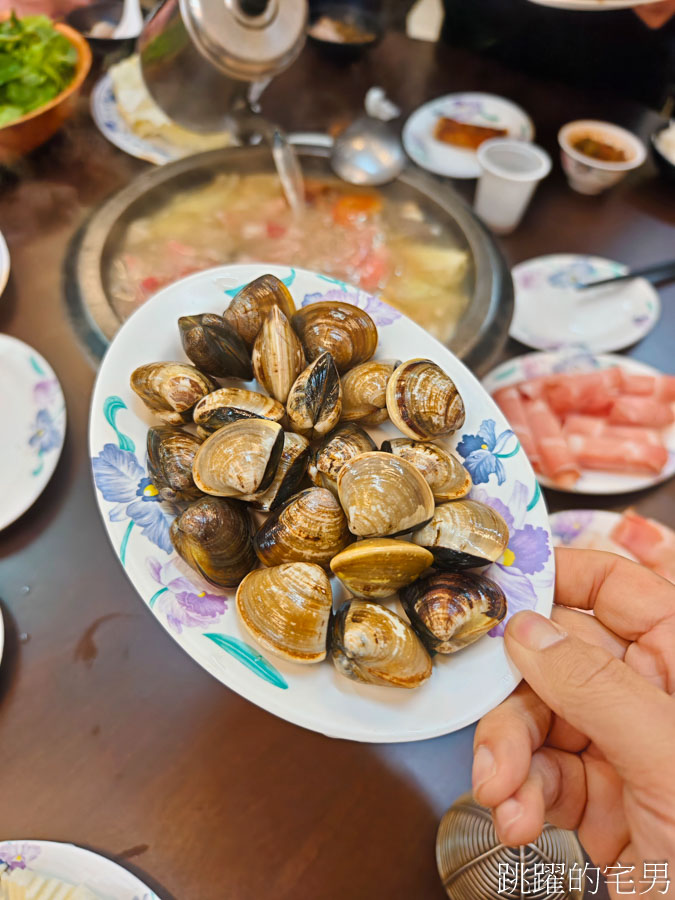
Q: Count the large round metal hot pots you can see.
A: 1